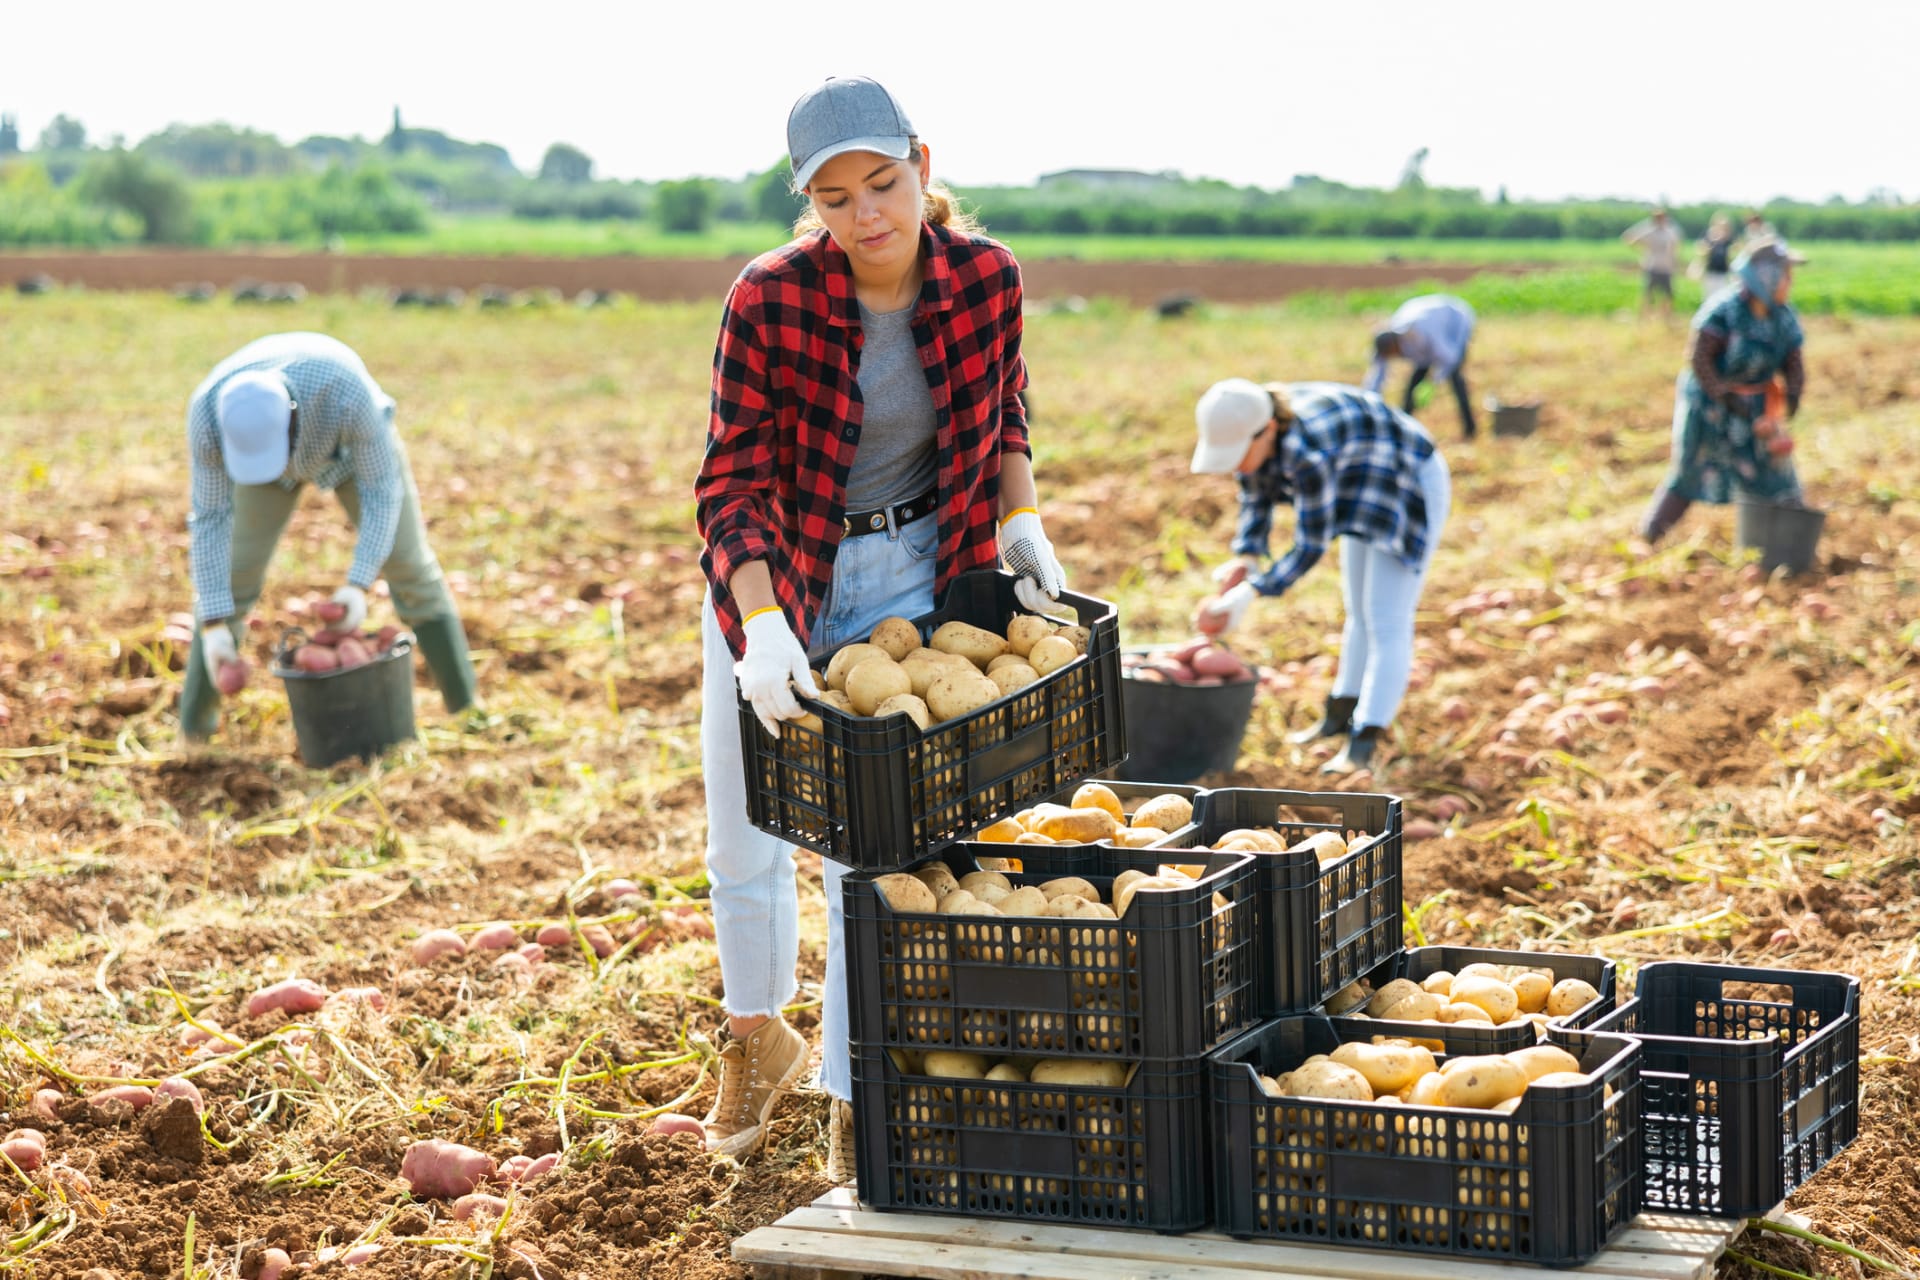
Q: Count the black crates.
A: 8